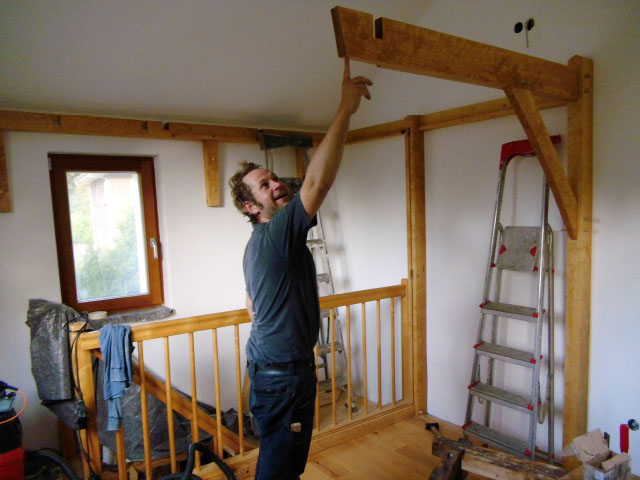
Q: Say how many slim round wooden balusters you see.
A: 12